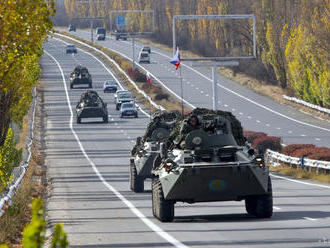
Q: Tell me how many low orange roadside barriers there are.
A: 0